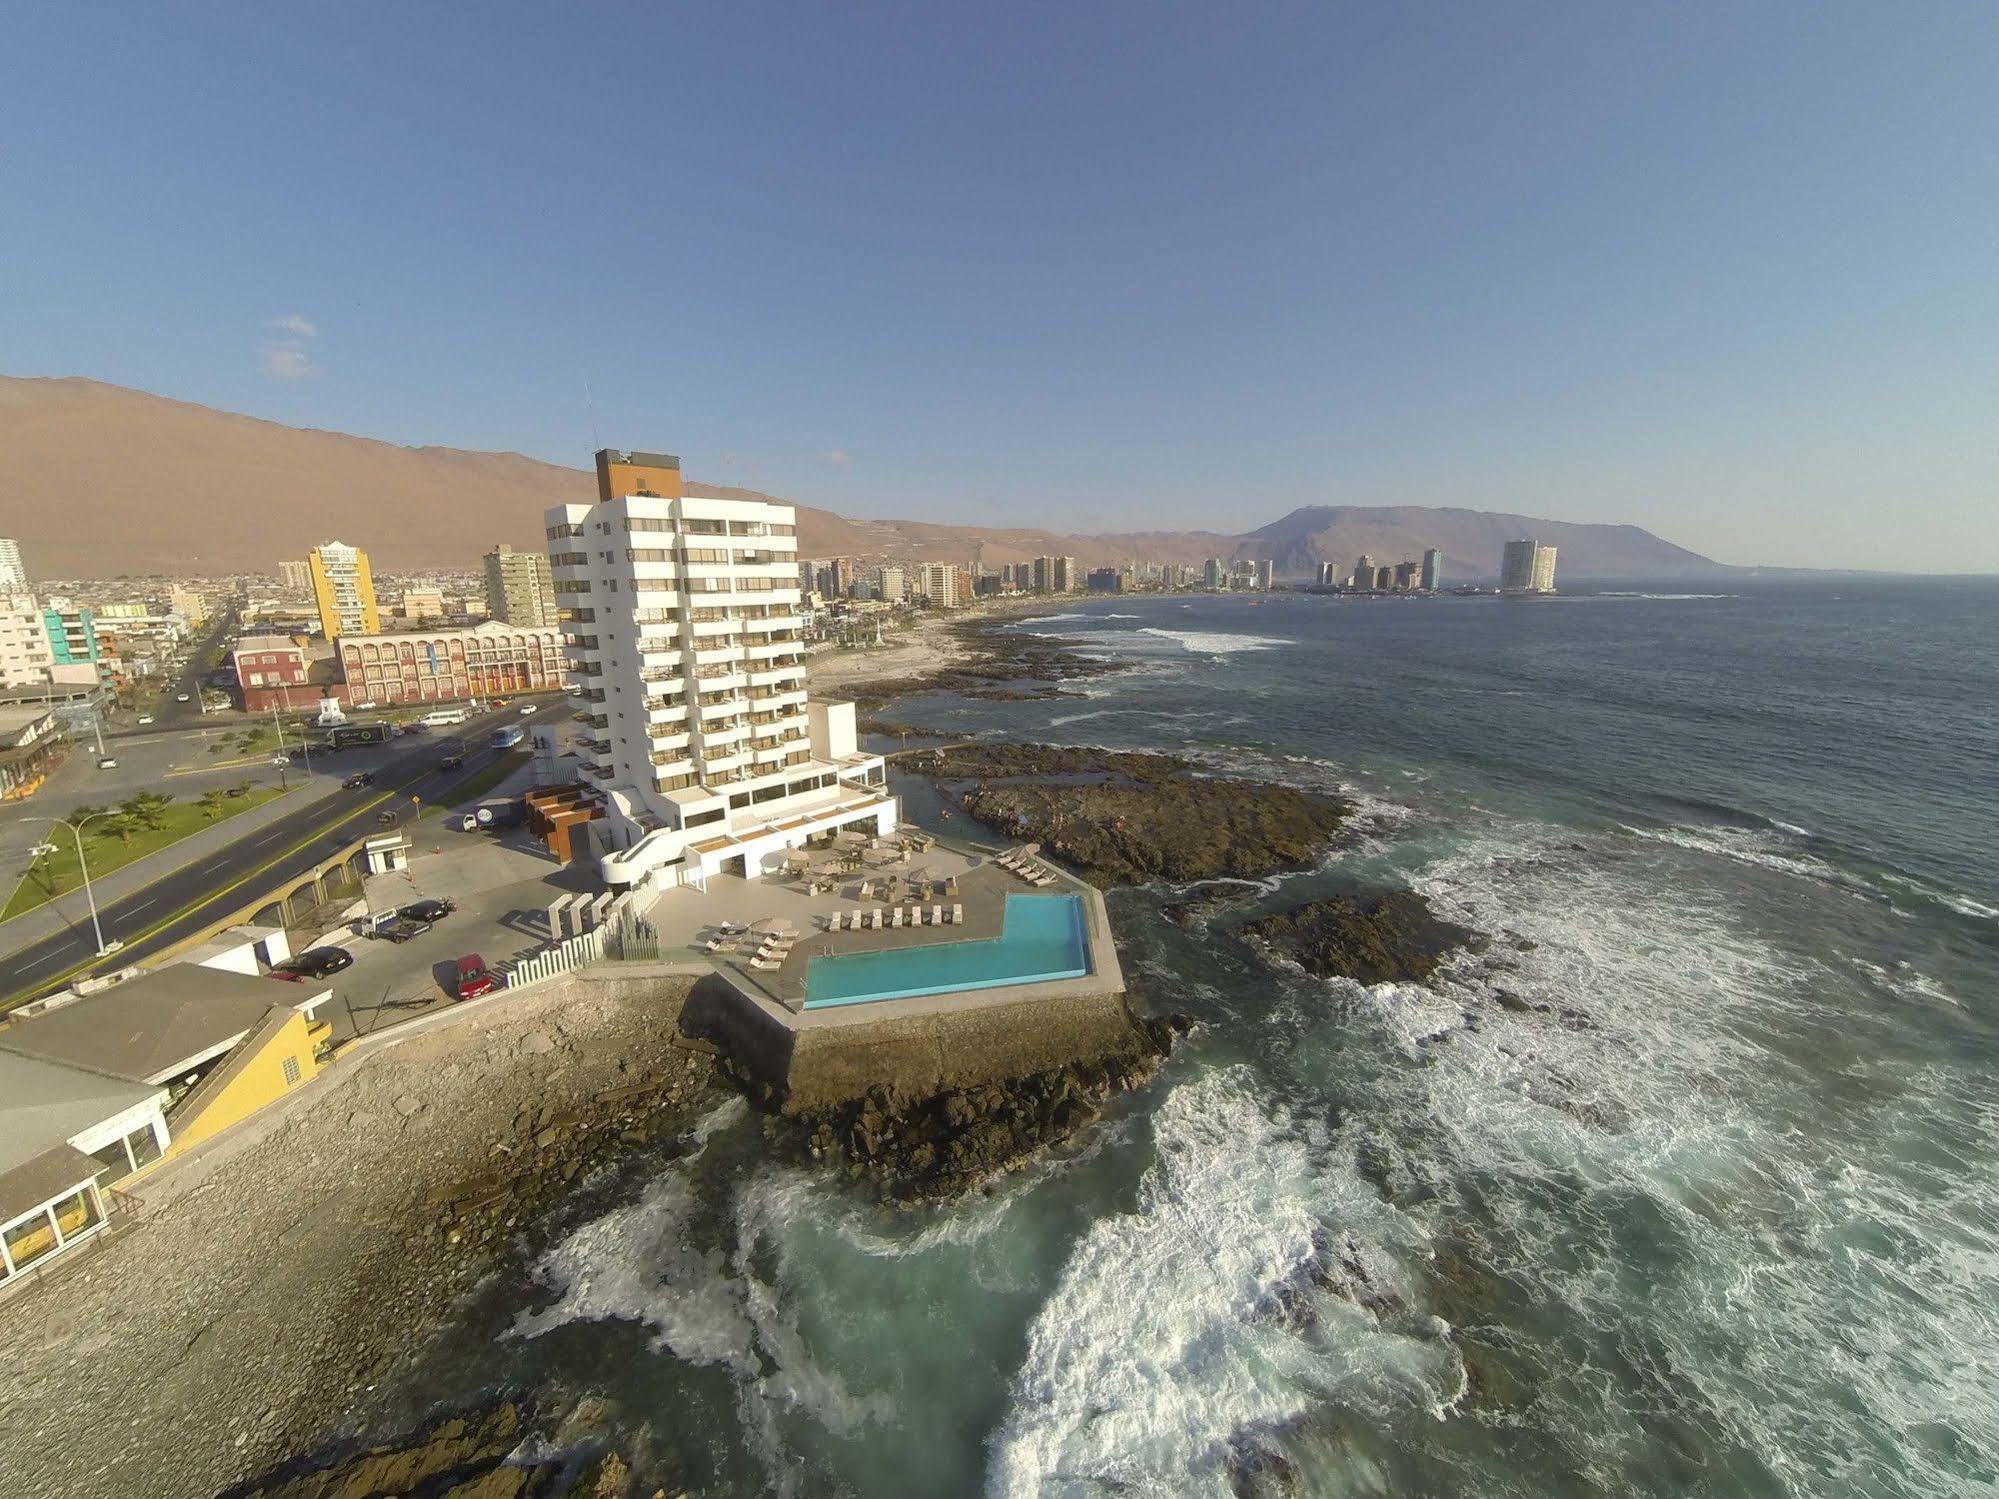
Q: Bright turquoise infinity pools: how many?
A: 1